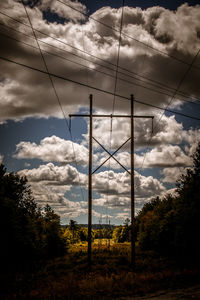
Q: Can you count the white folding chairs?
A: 0